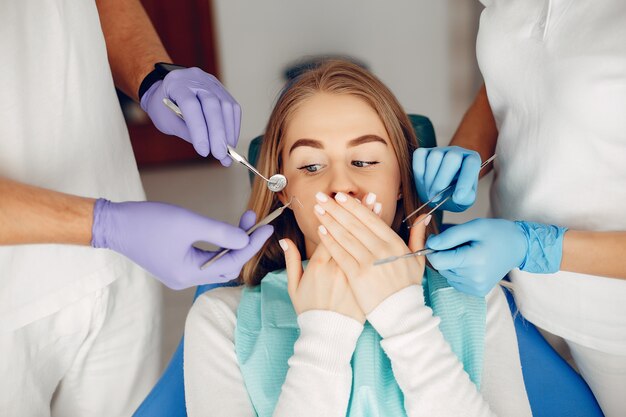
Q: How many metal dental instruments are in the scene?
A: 4